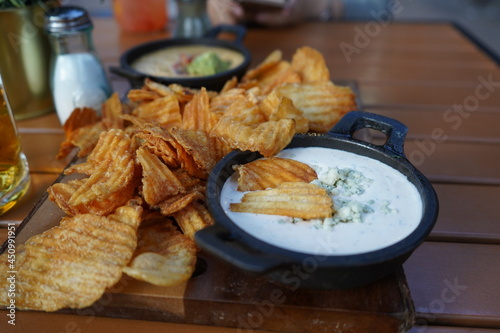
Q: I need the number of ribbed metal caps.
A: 1